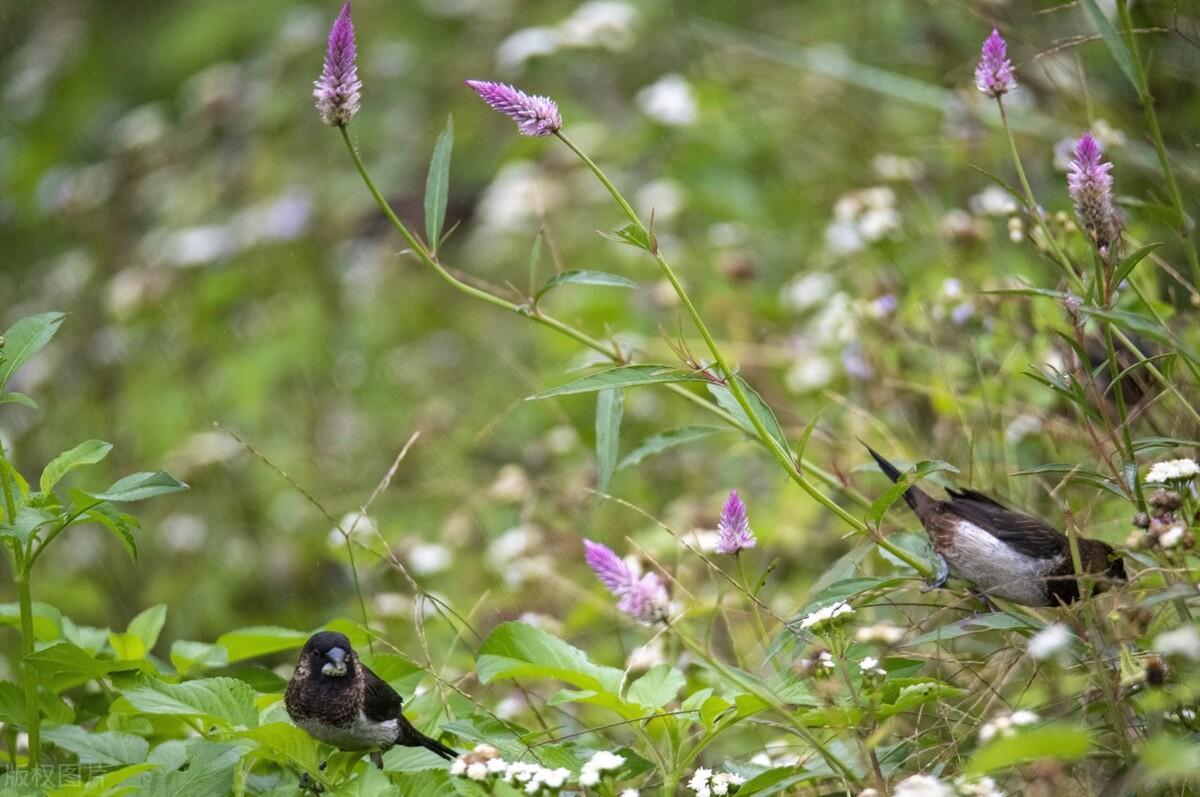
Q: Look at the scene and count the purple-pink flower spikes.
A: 6